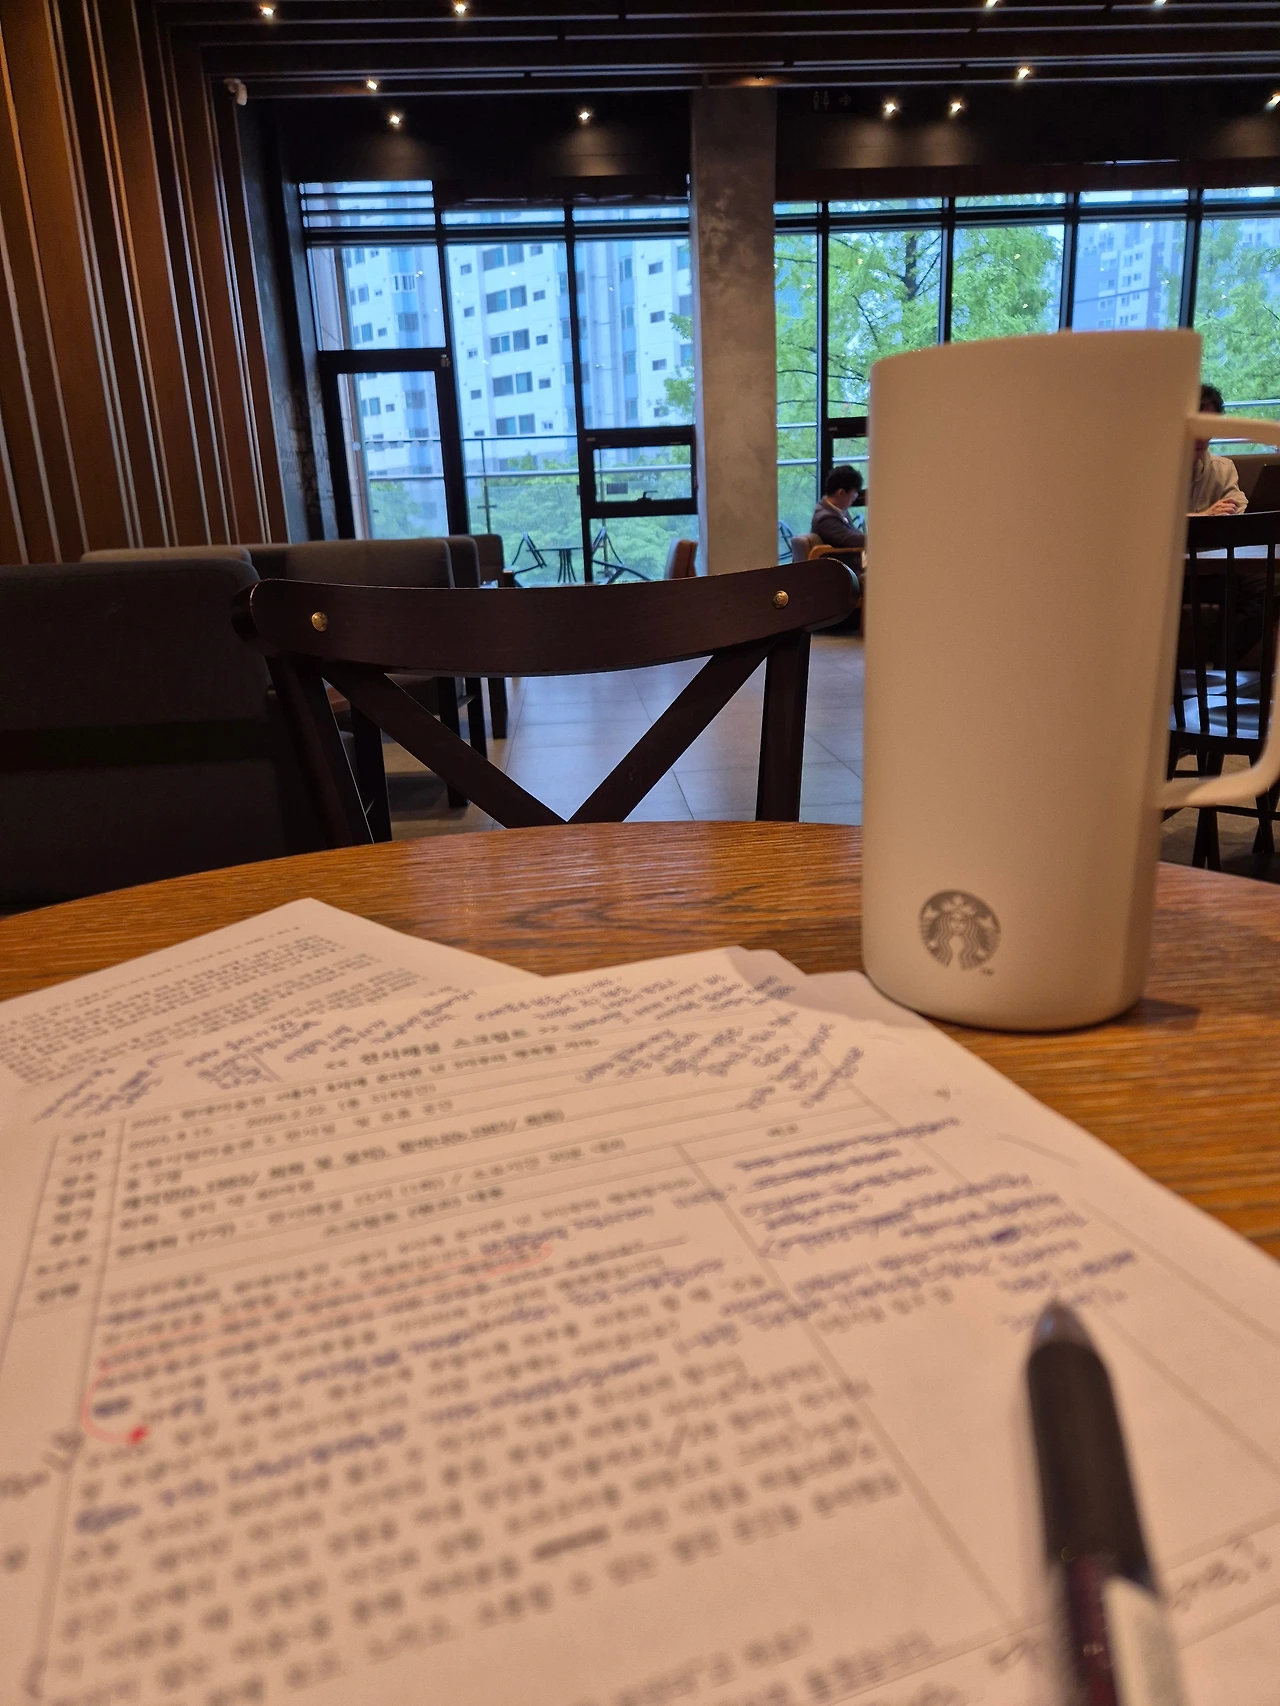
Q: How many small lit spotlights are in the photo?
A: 11